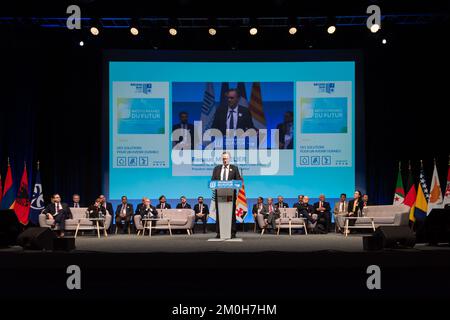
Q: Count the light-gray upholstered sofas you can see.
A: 4